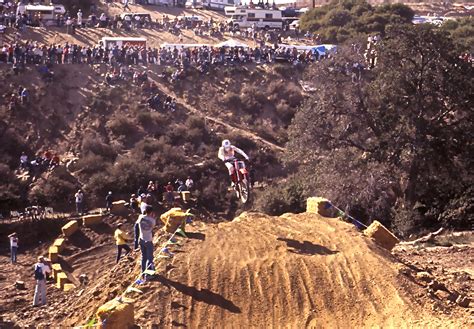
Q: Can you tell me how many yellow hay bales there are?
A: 13